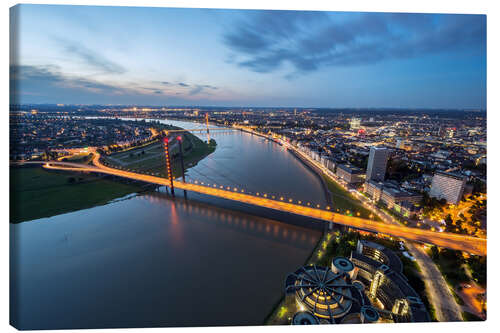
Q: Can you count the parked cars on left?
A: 0